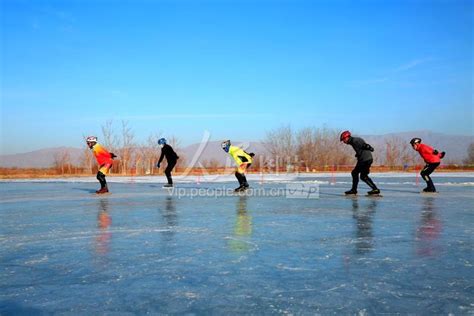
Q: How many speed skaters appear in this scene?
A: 5